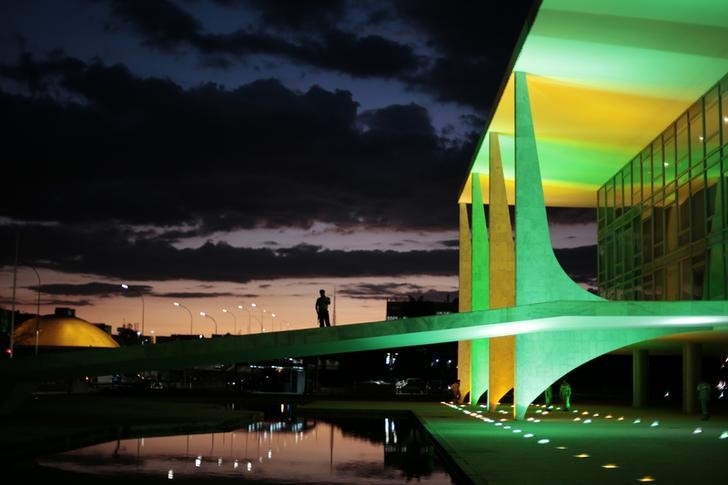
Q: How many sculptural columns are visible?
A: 4